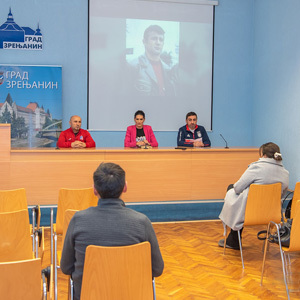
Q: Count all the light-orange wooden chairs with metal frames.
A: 9